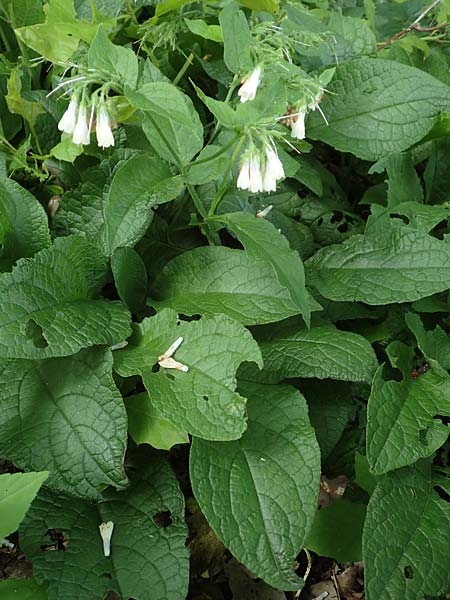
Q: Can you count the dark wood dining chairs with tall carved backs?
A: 0